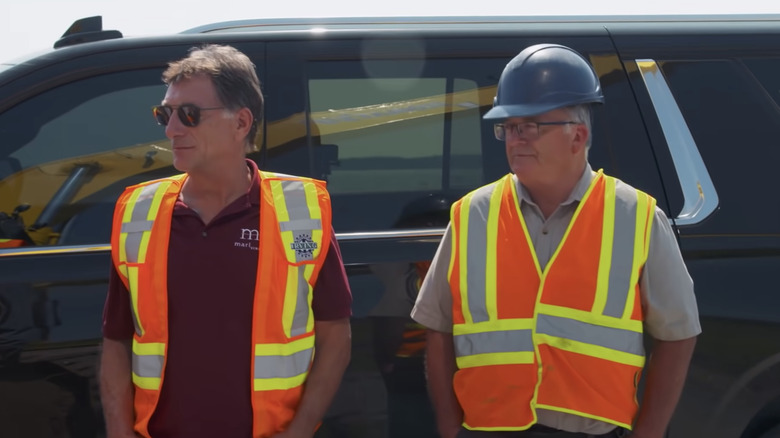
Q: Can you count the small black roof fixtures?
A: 1